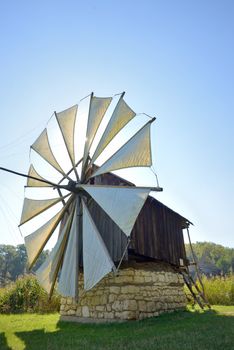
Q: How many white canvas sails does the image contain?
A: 12